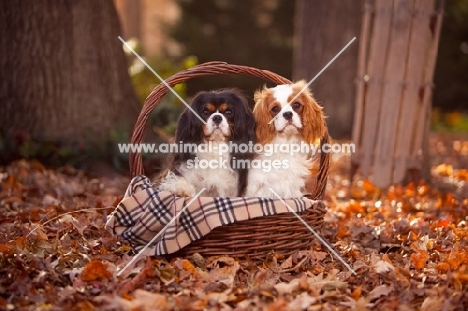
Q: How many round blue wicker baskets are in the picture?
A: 0